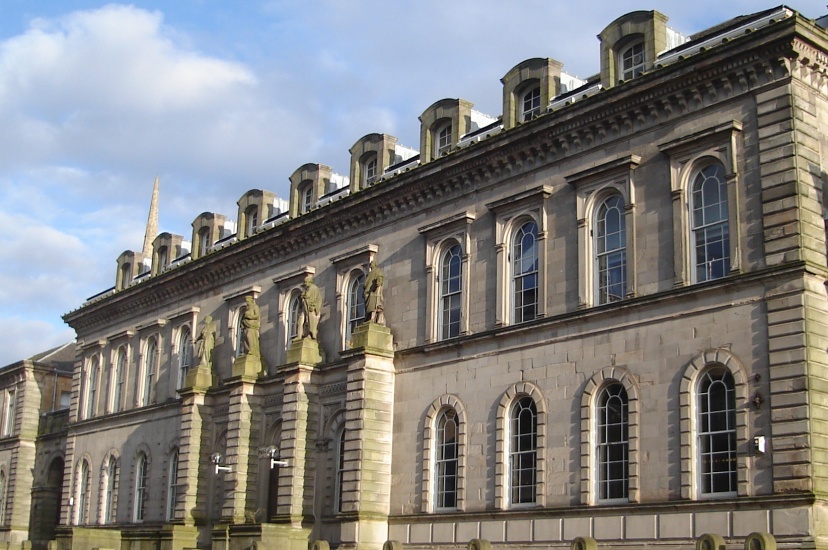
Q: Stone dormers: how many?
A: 9